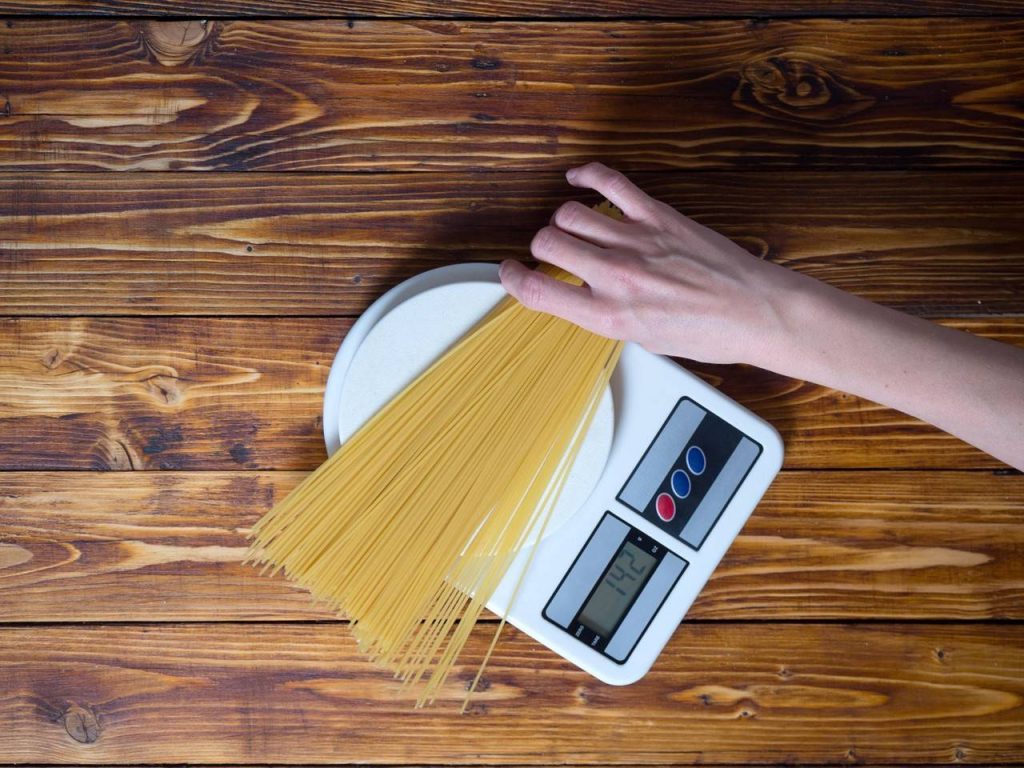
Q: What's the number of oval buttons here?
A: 3